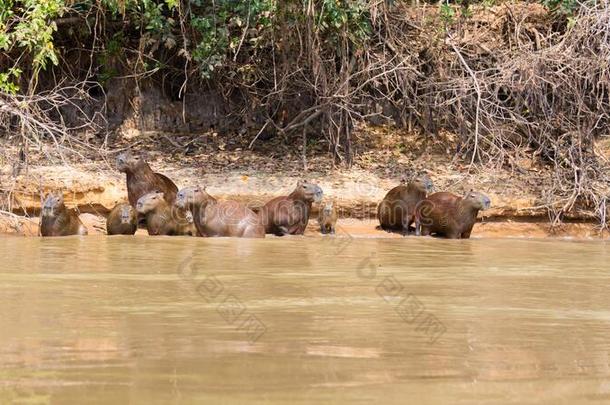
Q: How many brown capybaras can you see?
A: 9